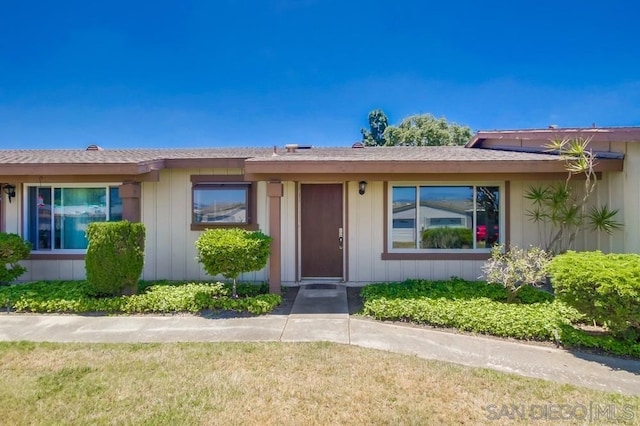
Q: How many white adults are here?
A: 0